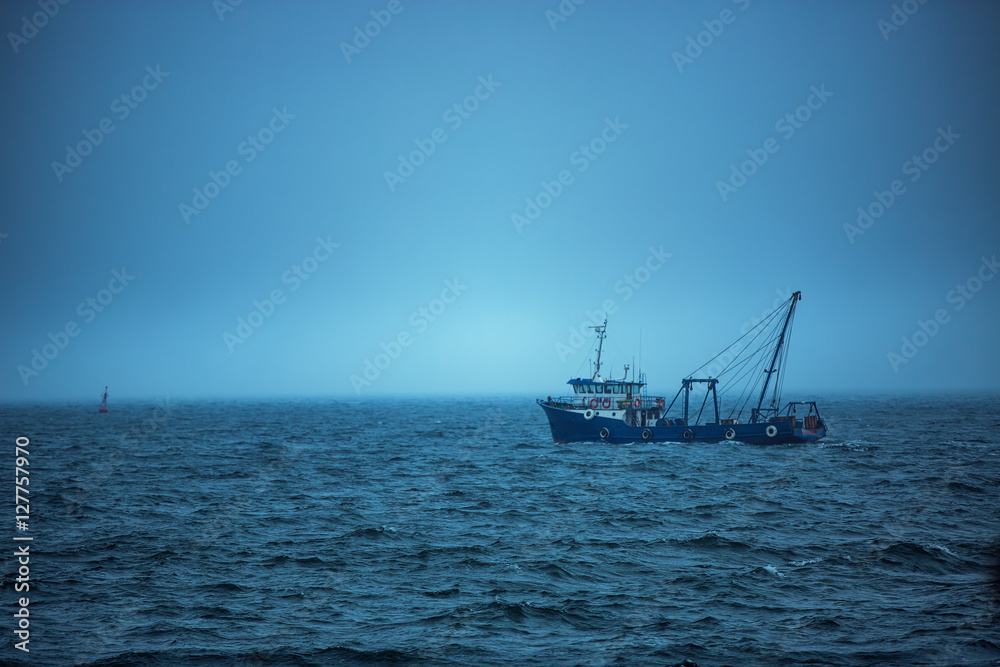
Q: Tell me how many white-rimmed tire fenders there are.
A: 6